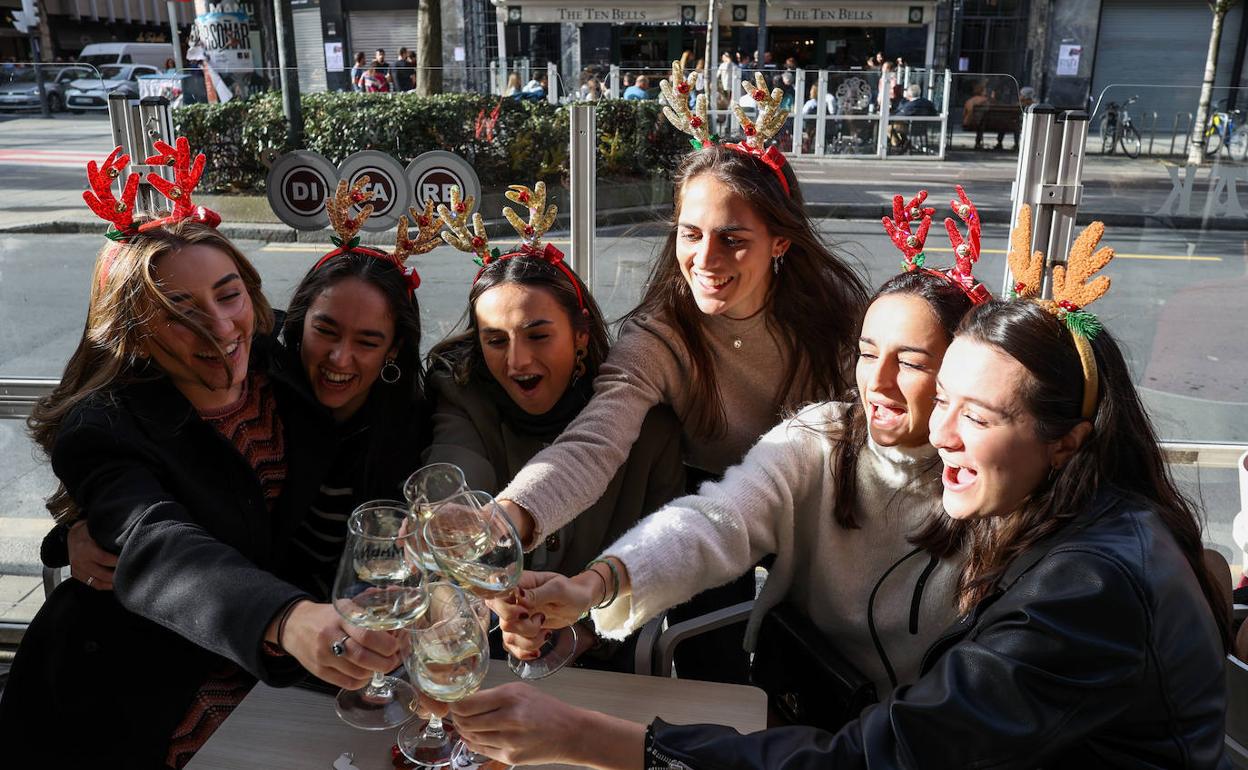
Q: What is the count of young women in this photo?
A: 6